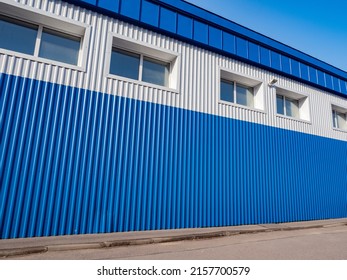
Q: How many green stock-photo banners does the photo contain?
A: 0